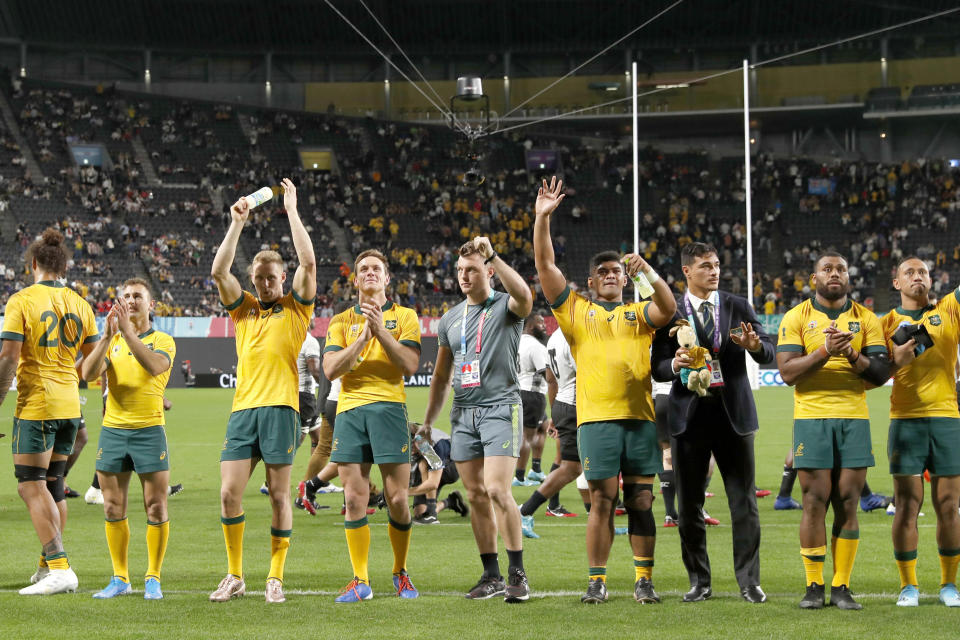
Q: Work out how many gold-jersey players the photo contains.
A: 7